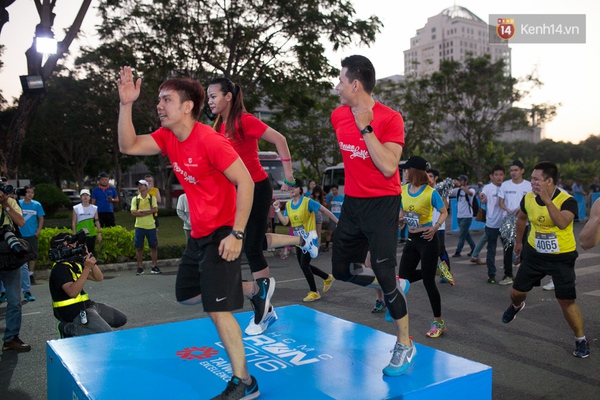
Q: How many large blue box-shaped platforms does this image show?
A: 1